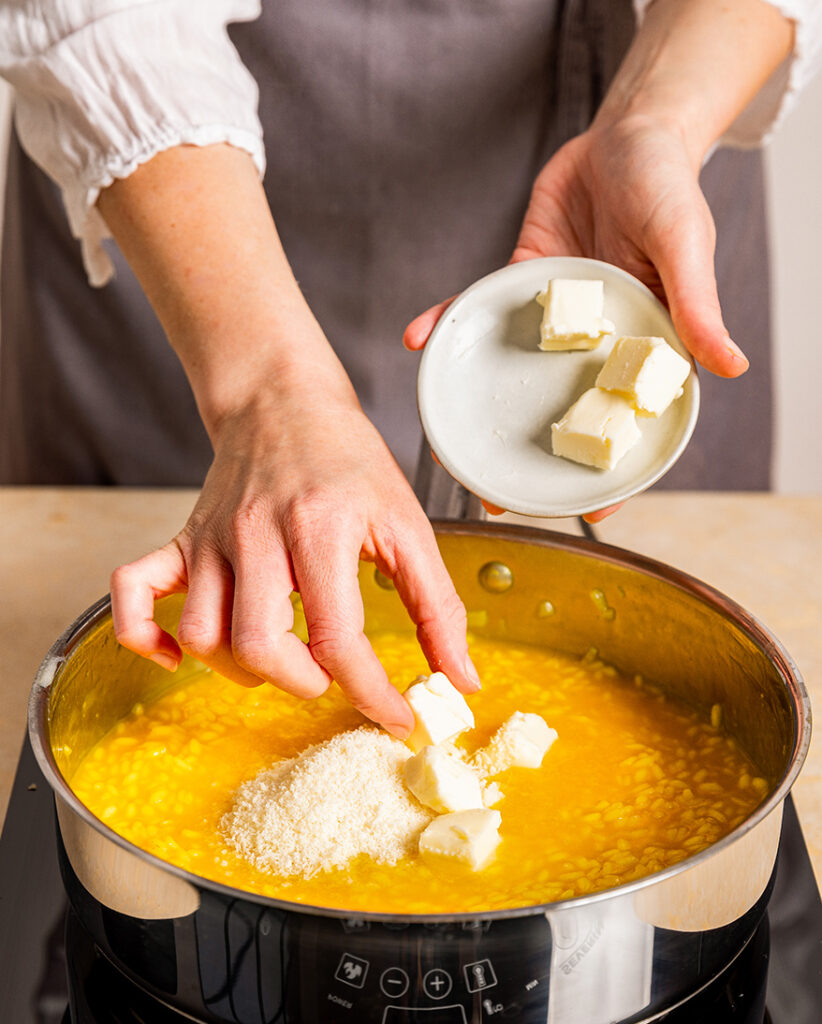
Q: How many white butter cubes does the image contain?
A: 7